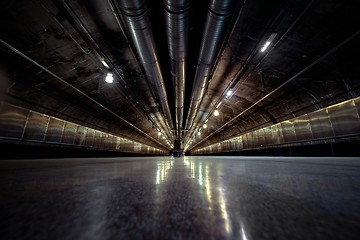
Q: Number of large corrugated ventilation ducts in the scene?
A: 3